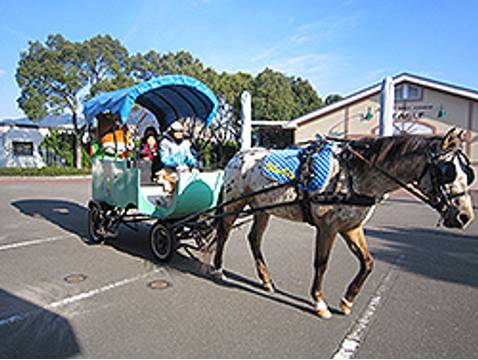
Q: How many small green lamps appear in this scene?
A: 2